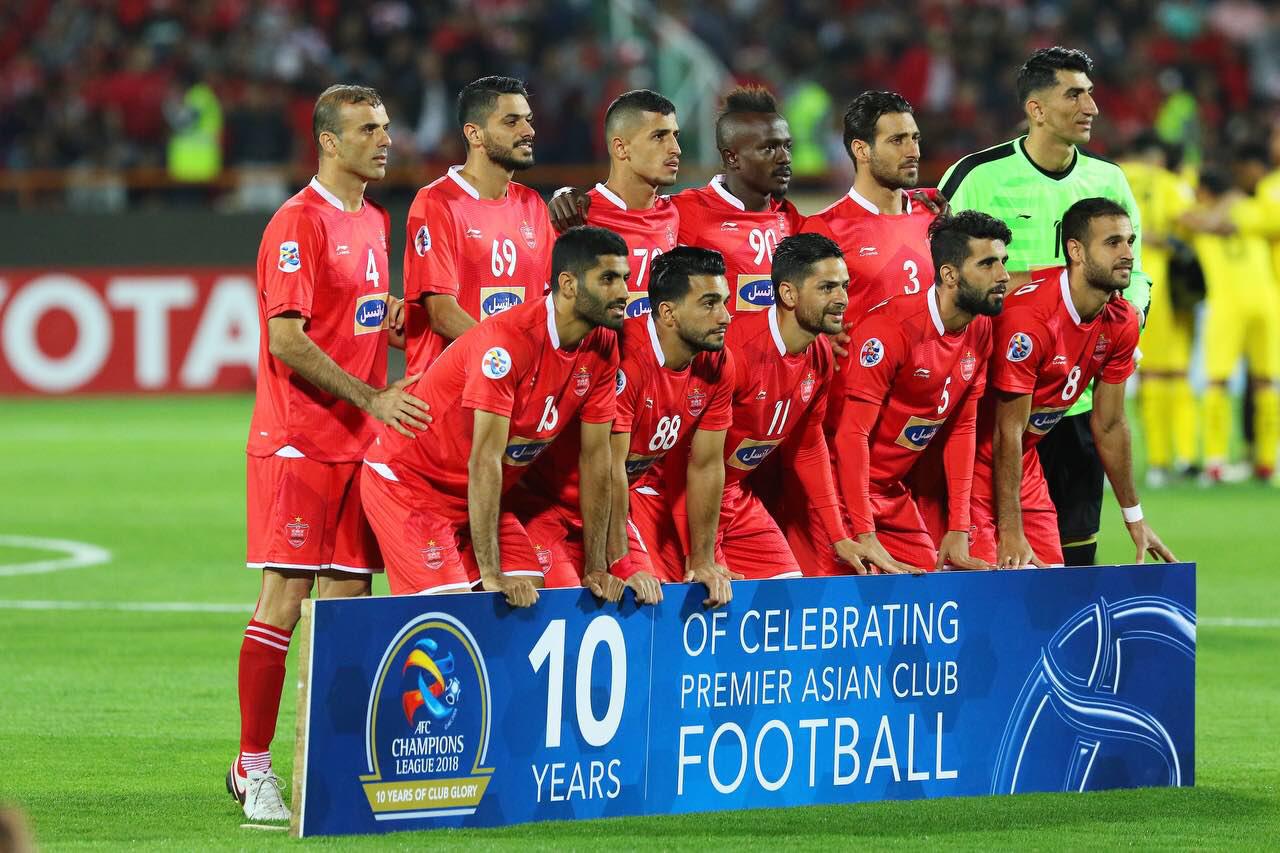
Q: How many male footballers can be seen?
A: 11